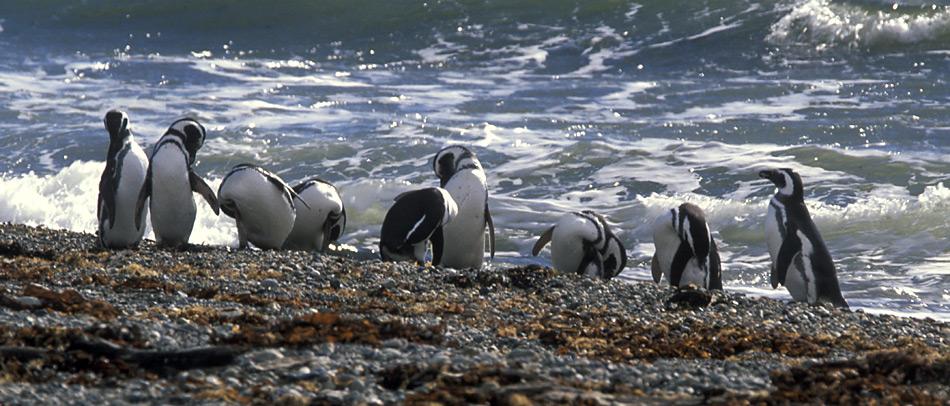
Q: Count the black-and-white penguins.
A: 9